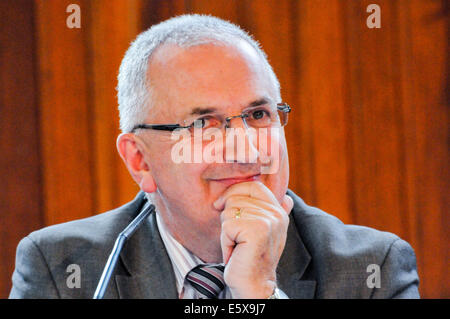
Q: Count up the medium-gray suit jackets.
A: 1